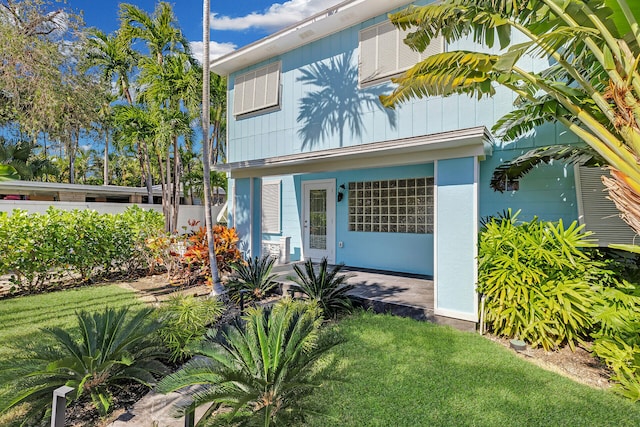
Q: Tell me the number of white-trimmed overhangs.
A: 2